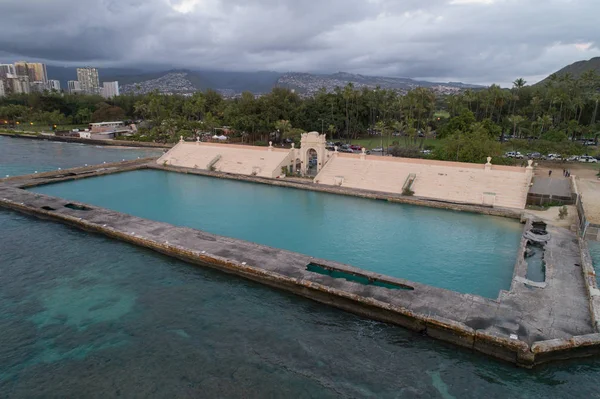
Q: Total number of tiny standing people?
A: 4